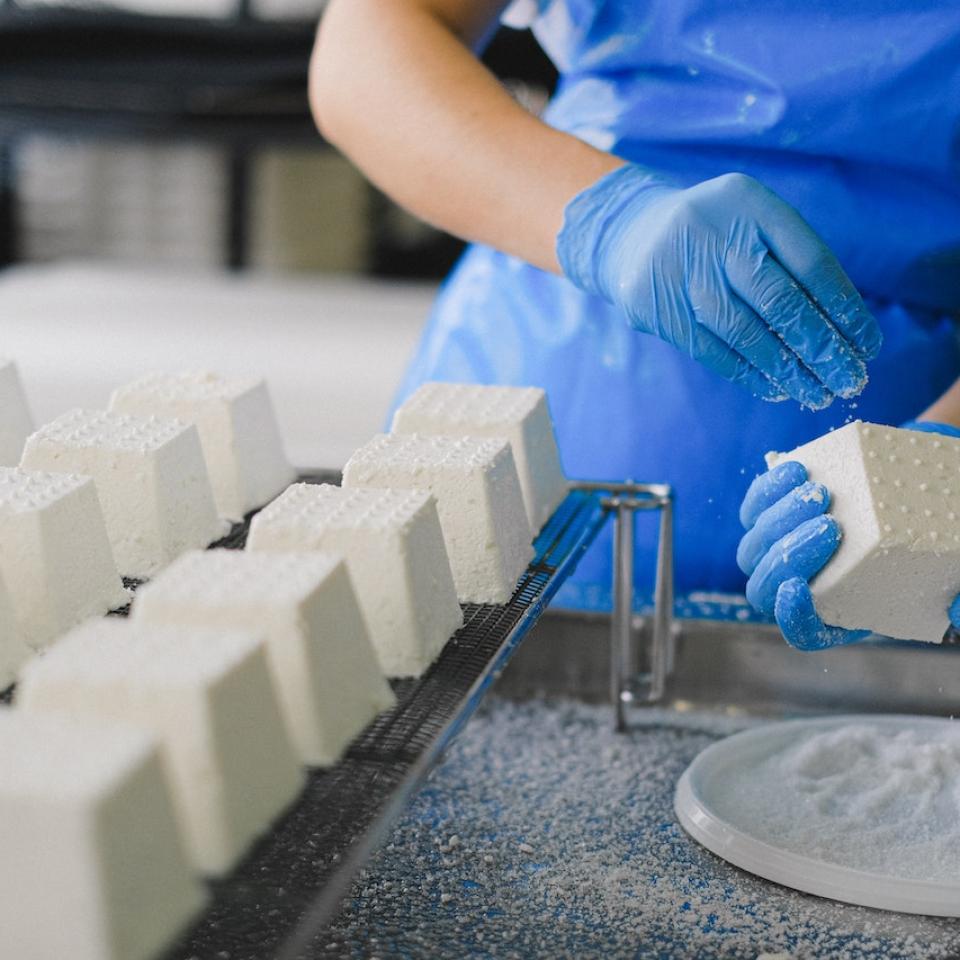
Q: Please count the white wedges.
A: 12